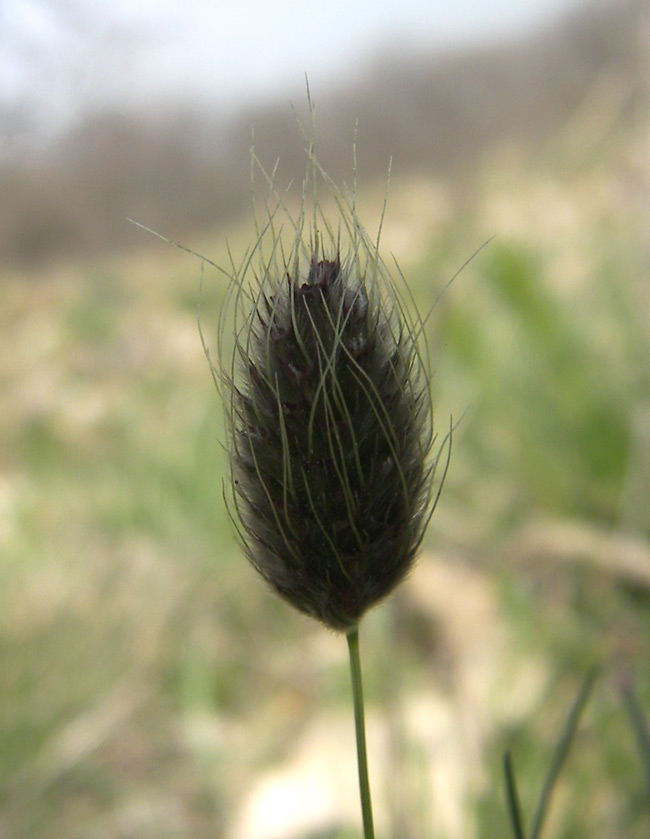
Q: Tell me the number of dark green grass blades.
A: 3